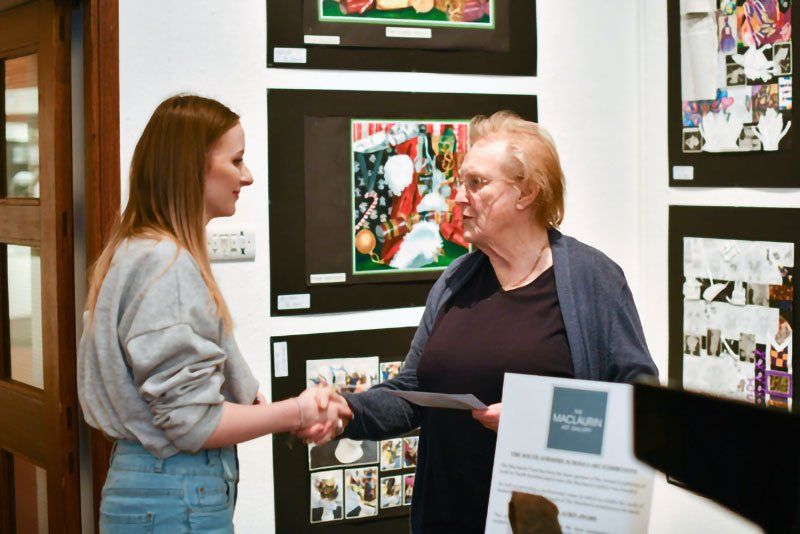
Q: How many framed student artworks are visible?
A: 5